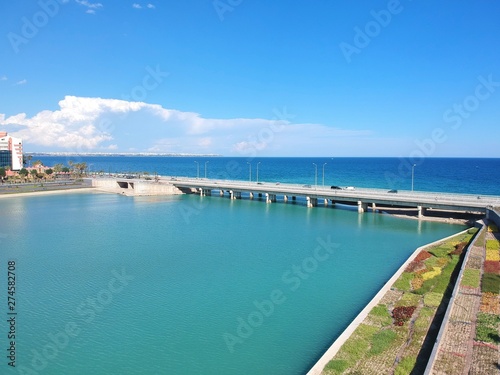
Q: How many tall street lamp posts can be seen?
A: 7